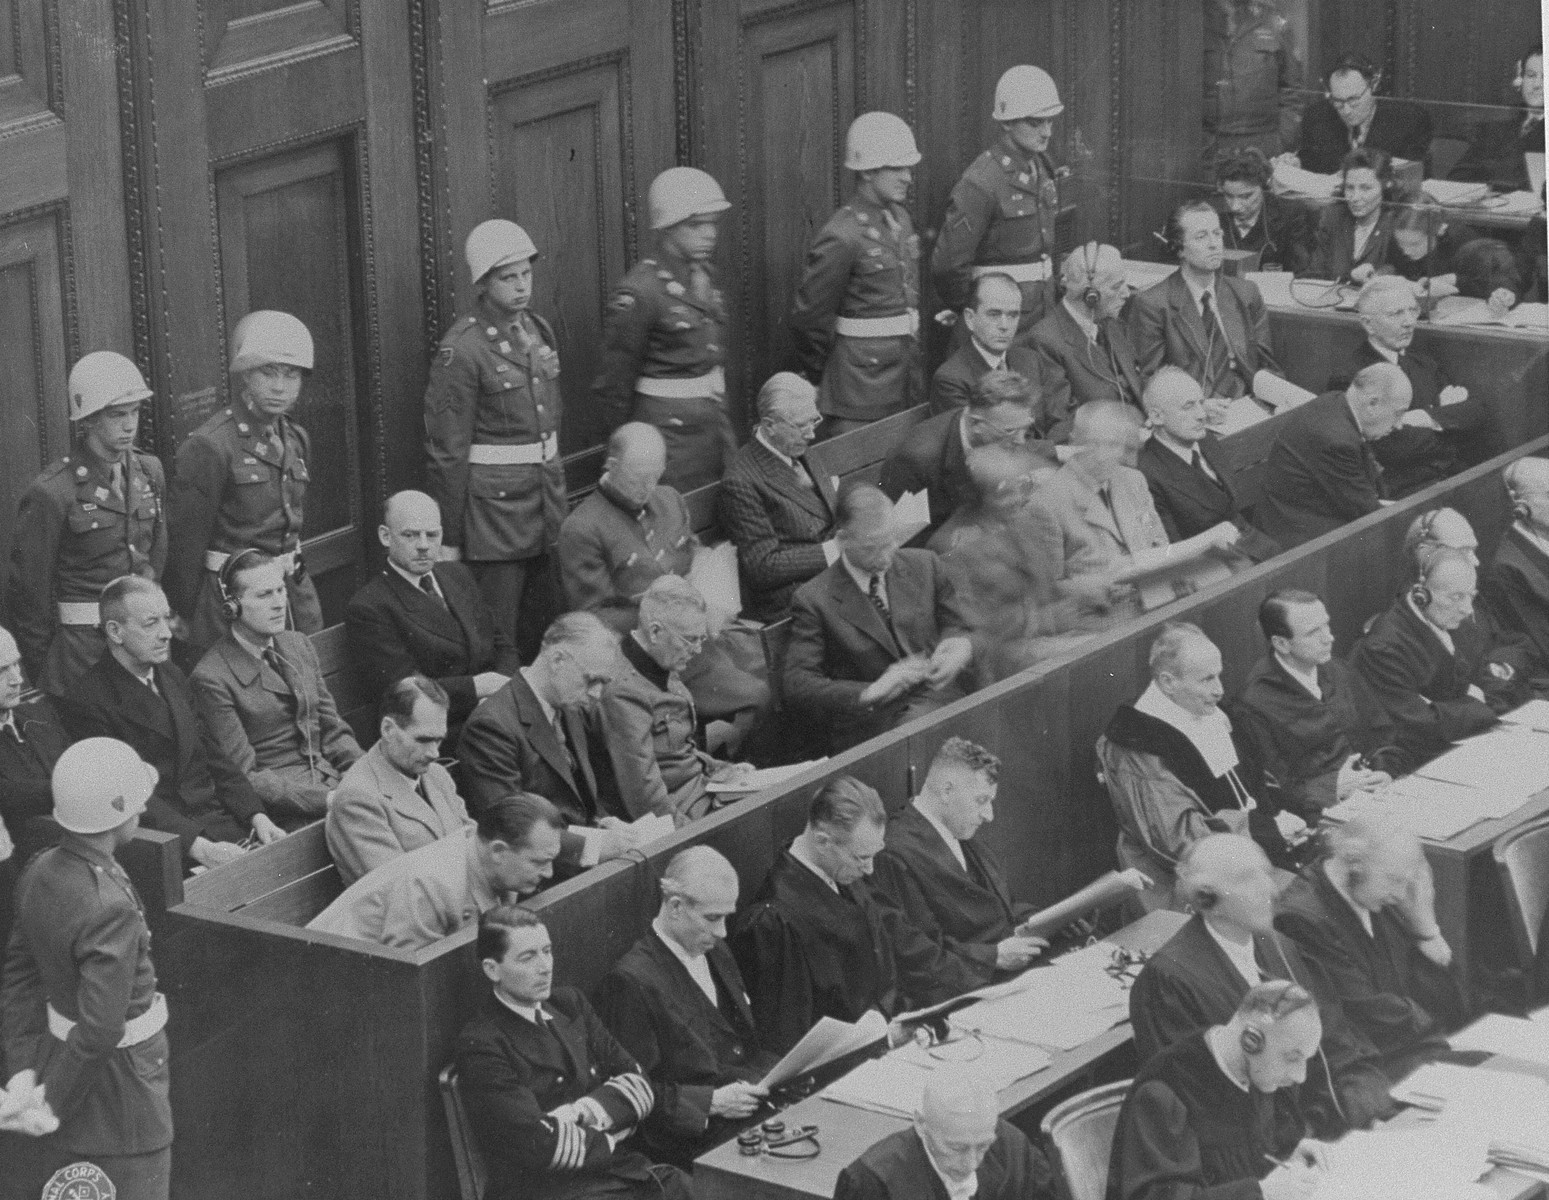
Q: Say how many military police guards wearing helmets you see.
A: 7